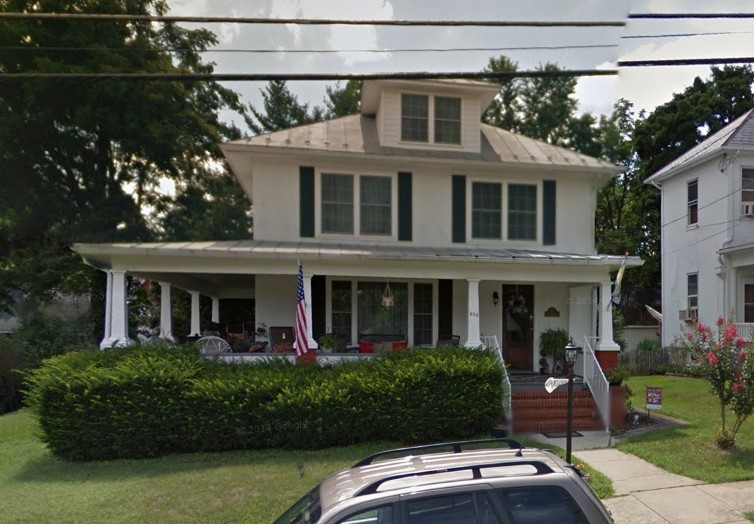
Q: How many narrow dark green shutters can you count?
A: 6